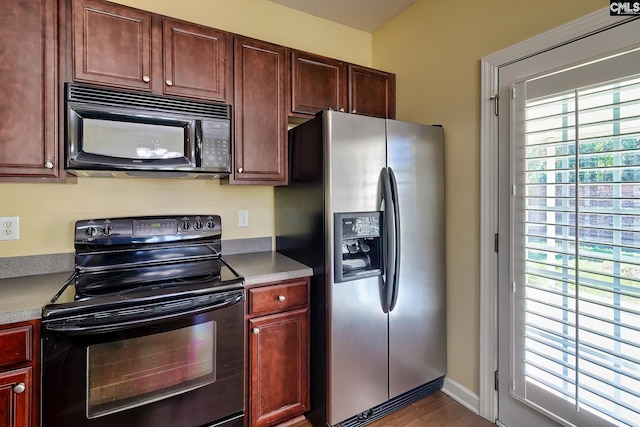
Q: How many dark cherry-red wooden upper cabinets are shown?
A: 6